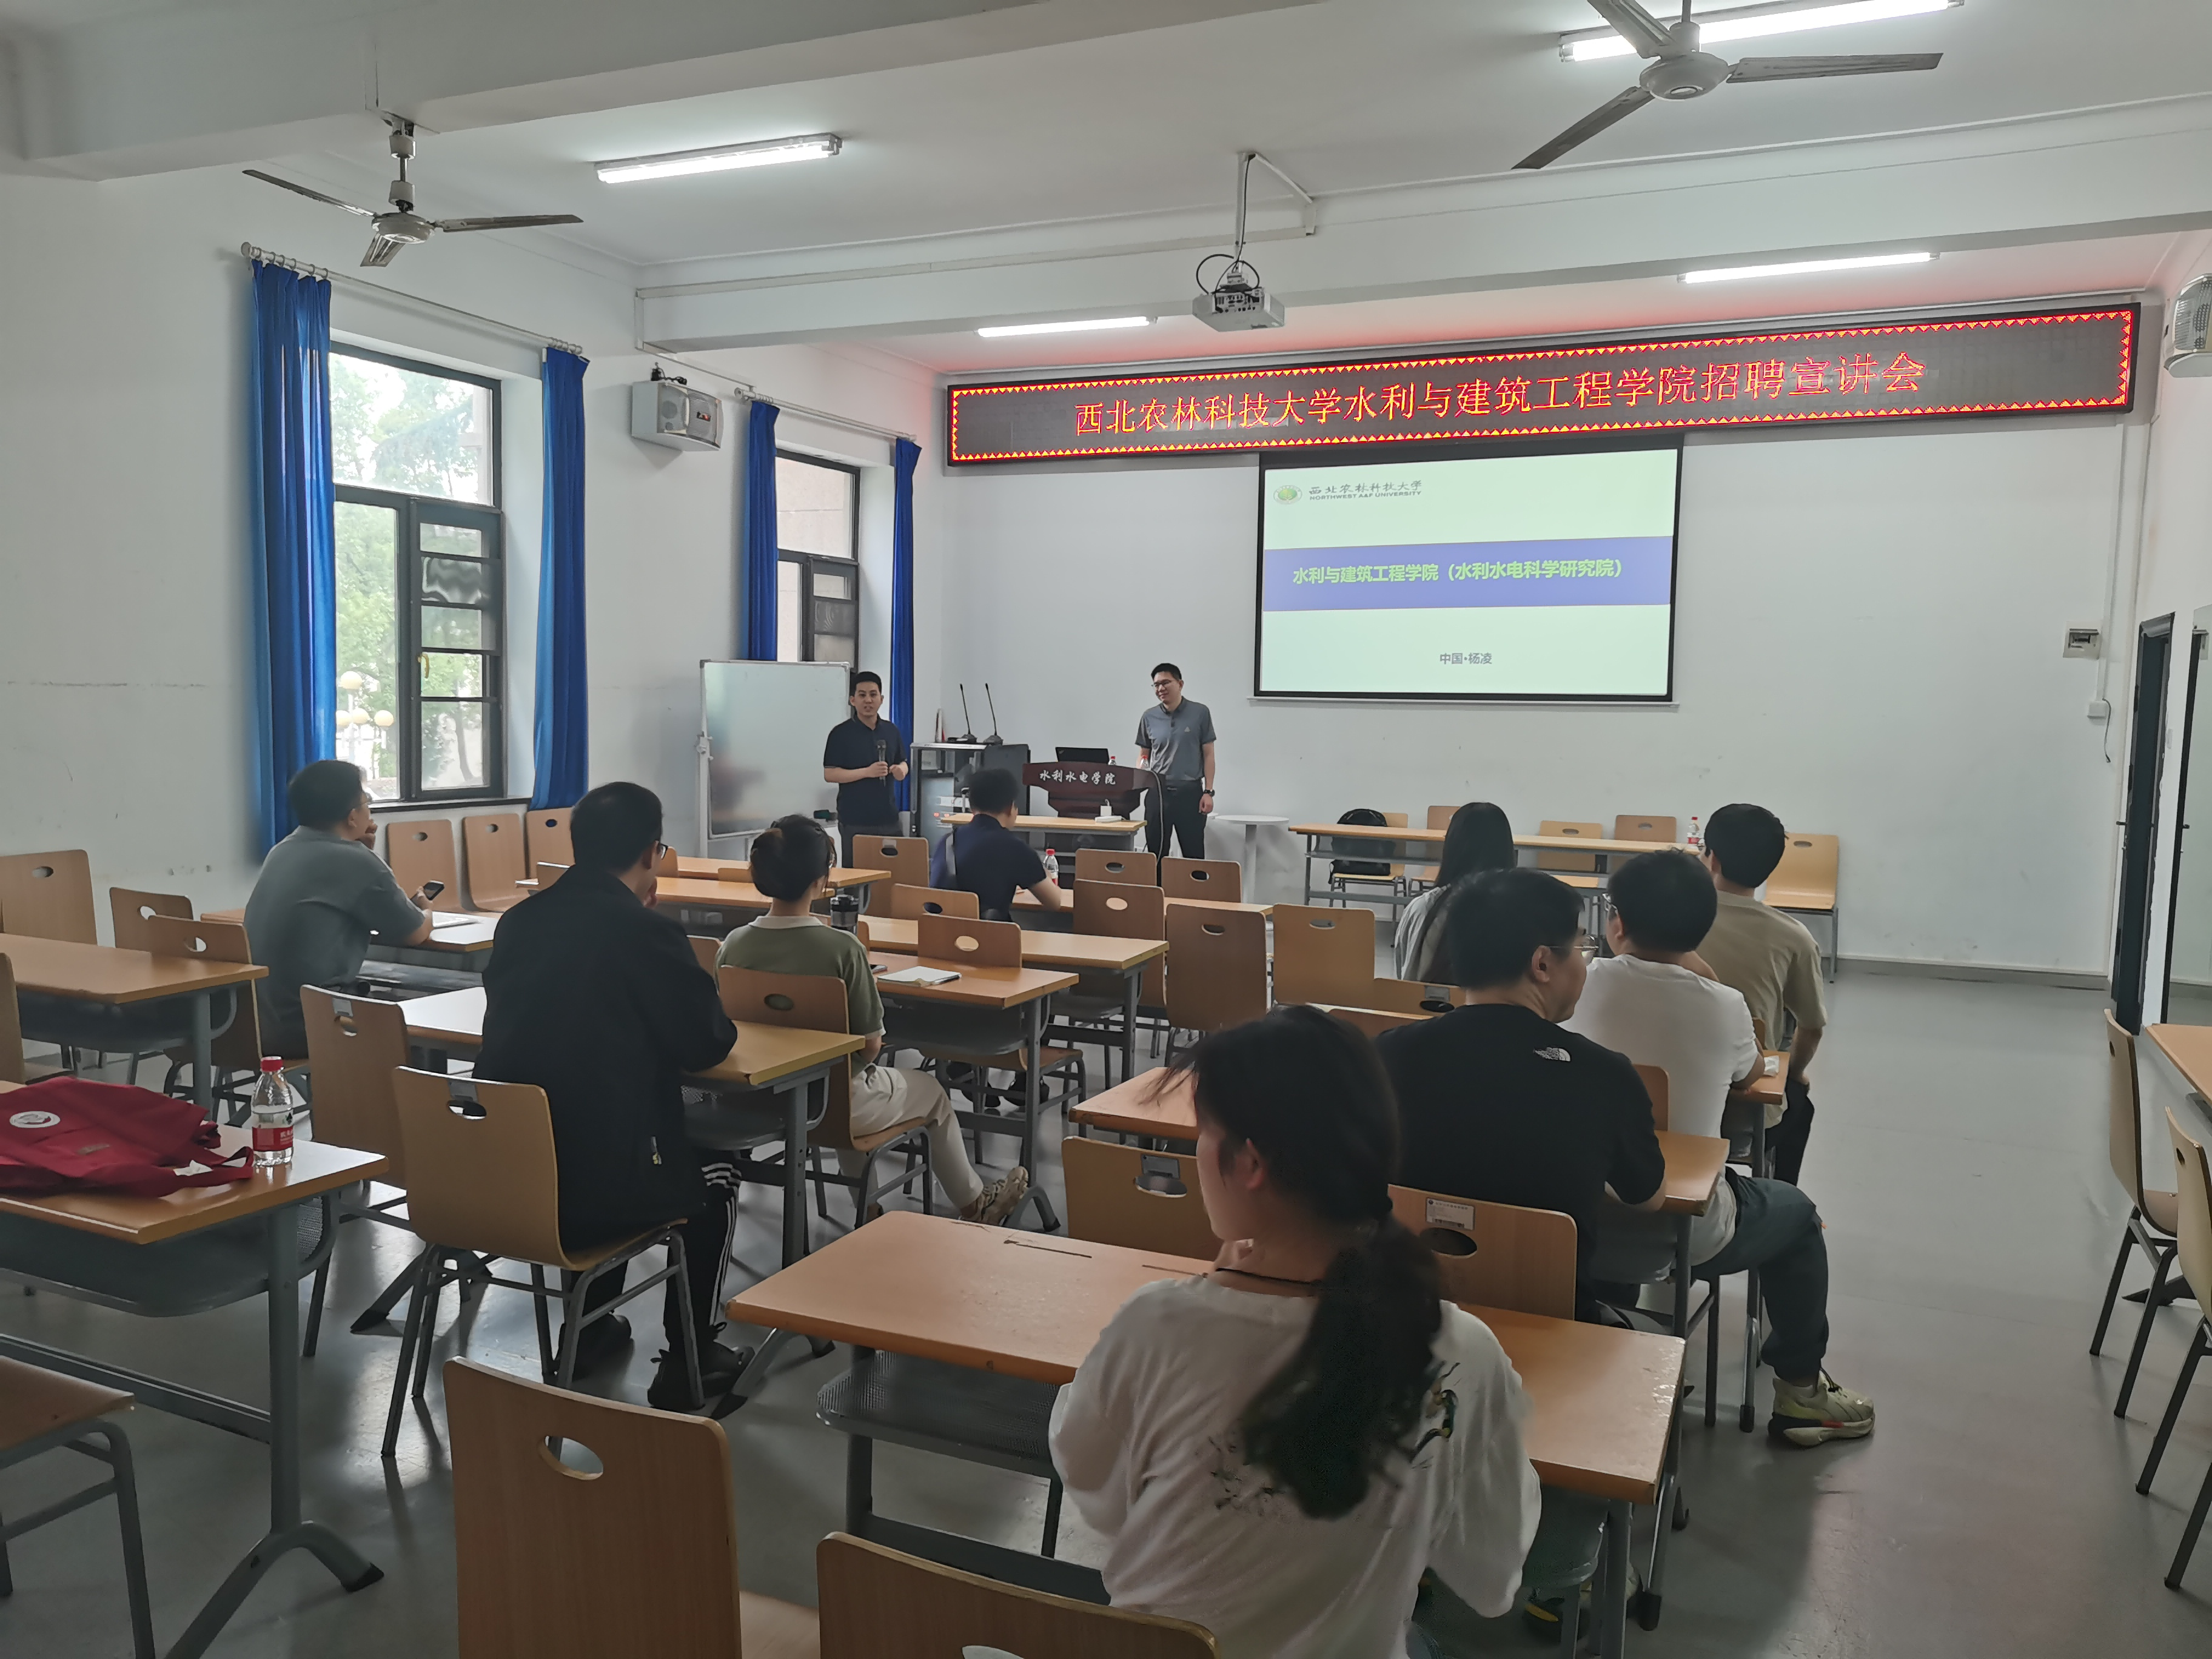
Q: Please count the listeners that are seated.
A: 9